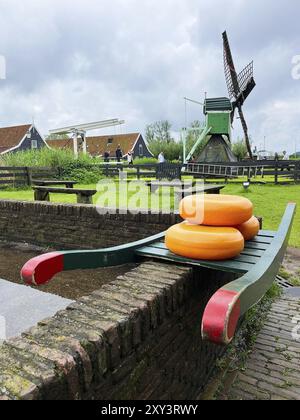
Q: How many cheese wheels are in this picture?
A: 3